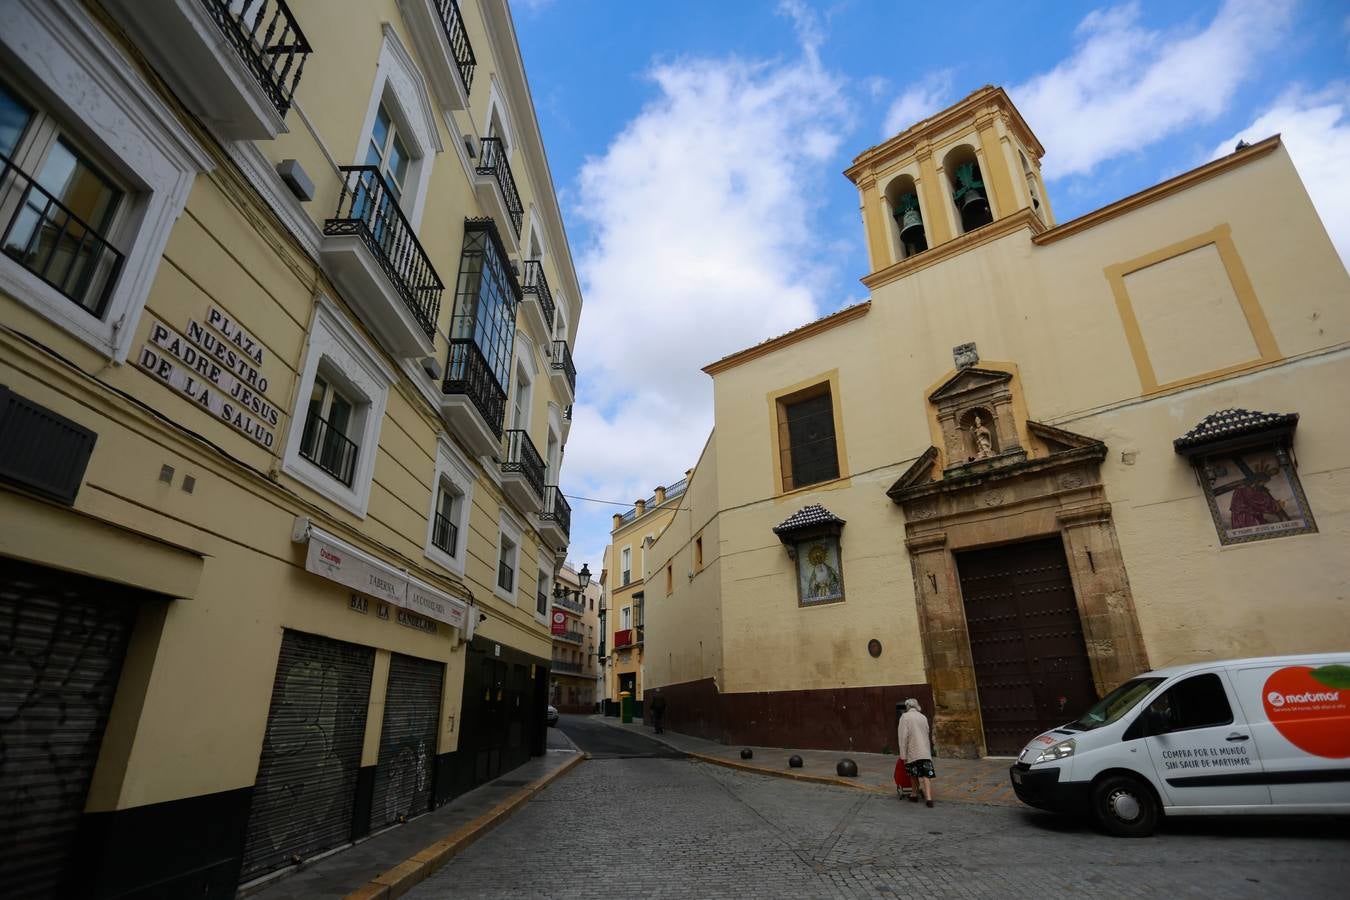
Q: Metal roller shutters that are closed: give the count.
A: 3